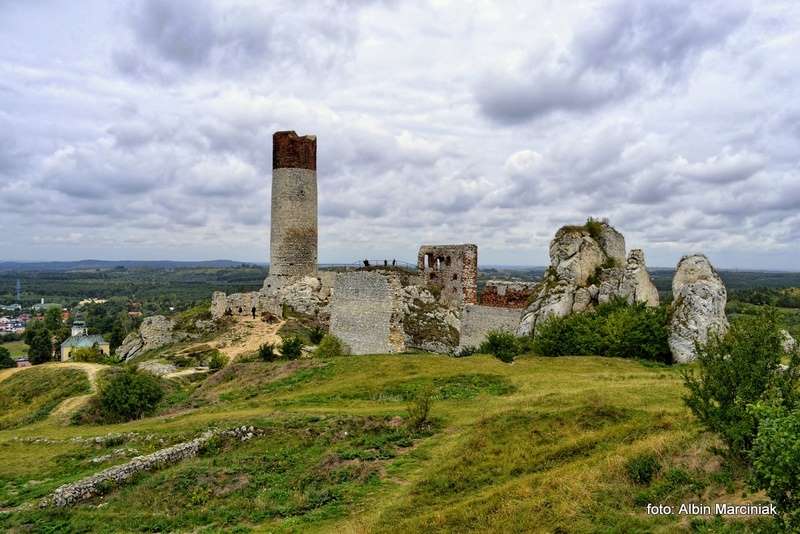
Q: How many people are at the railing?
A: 3